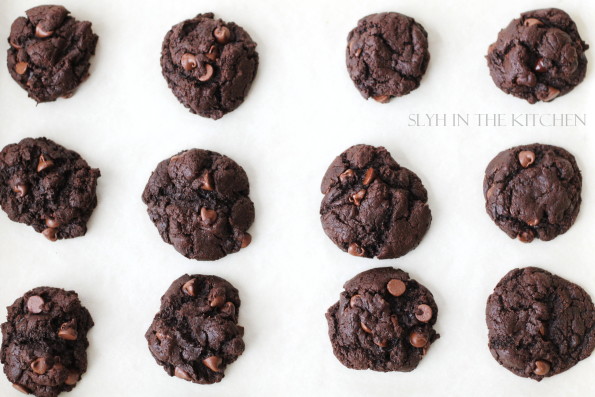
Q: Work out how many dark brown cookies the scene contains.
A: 12